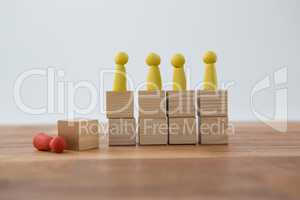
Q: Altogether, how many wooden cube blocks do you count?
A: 9